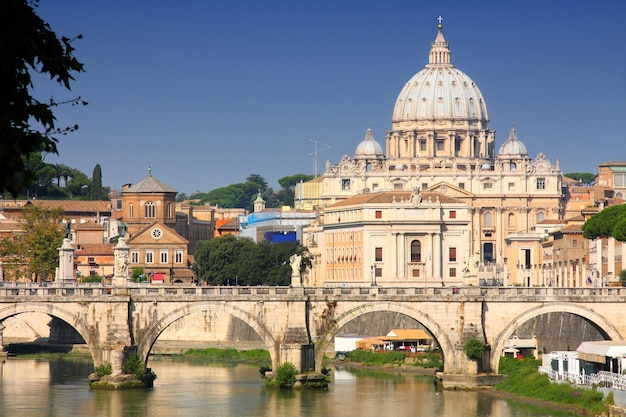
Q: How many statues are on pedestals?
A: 3